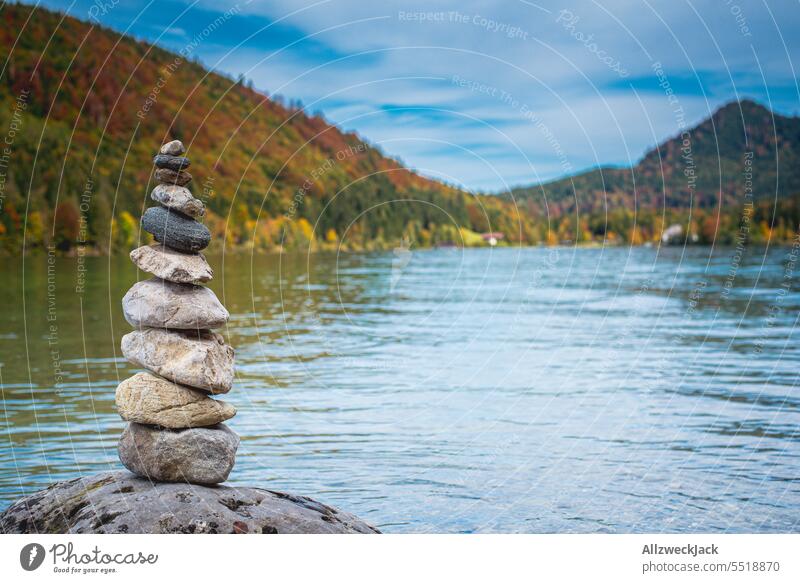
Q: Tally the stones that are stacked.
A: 10